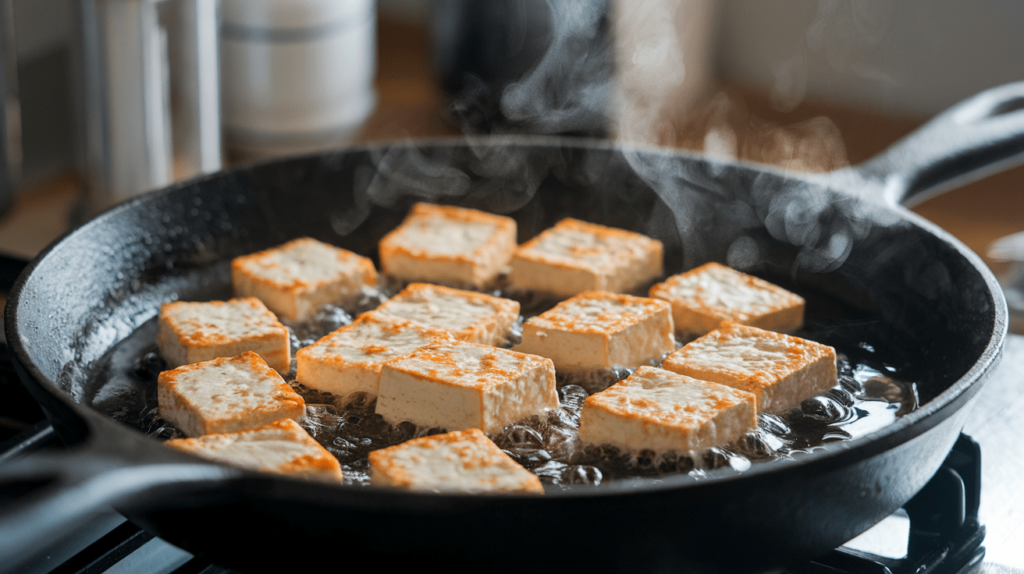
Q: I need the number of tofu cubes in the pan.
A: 14